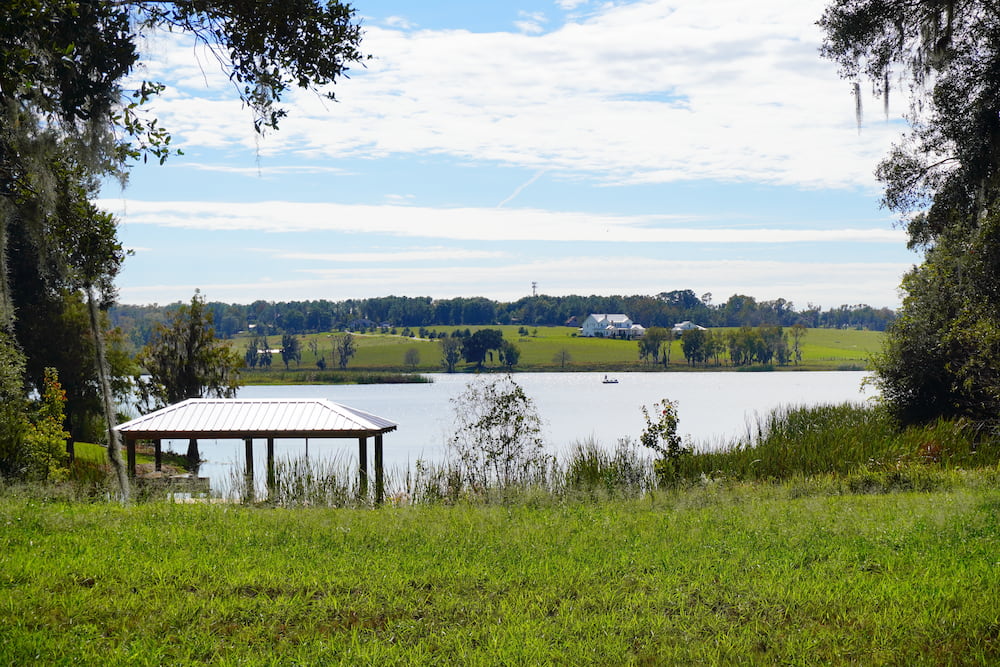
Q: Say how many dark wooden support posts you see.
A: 6